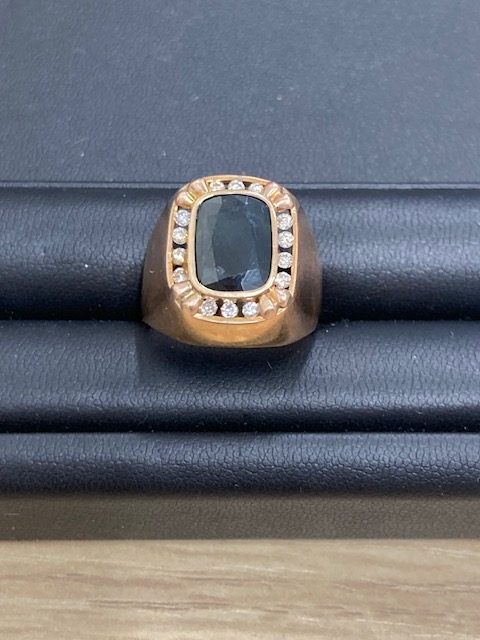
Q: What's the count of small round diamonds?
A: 14